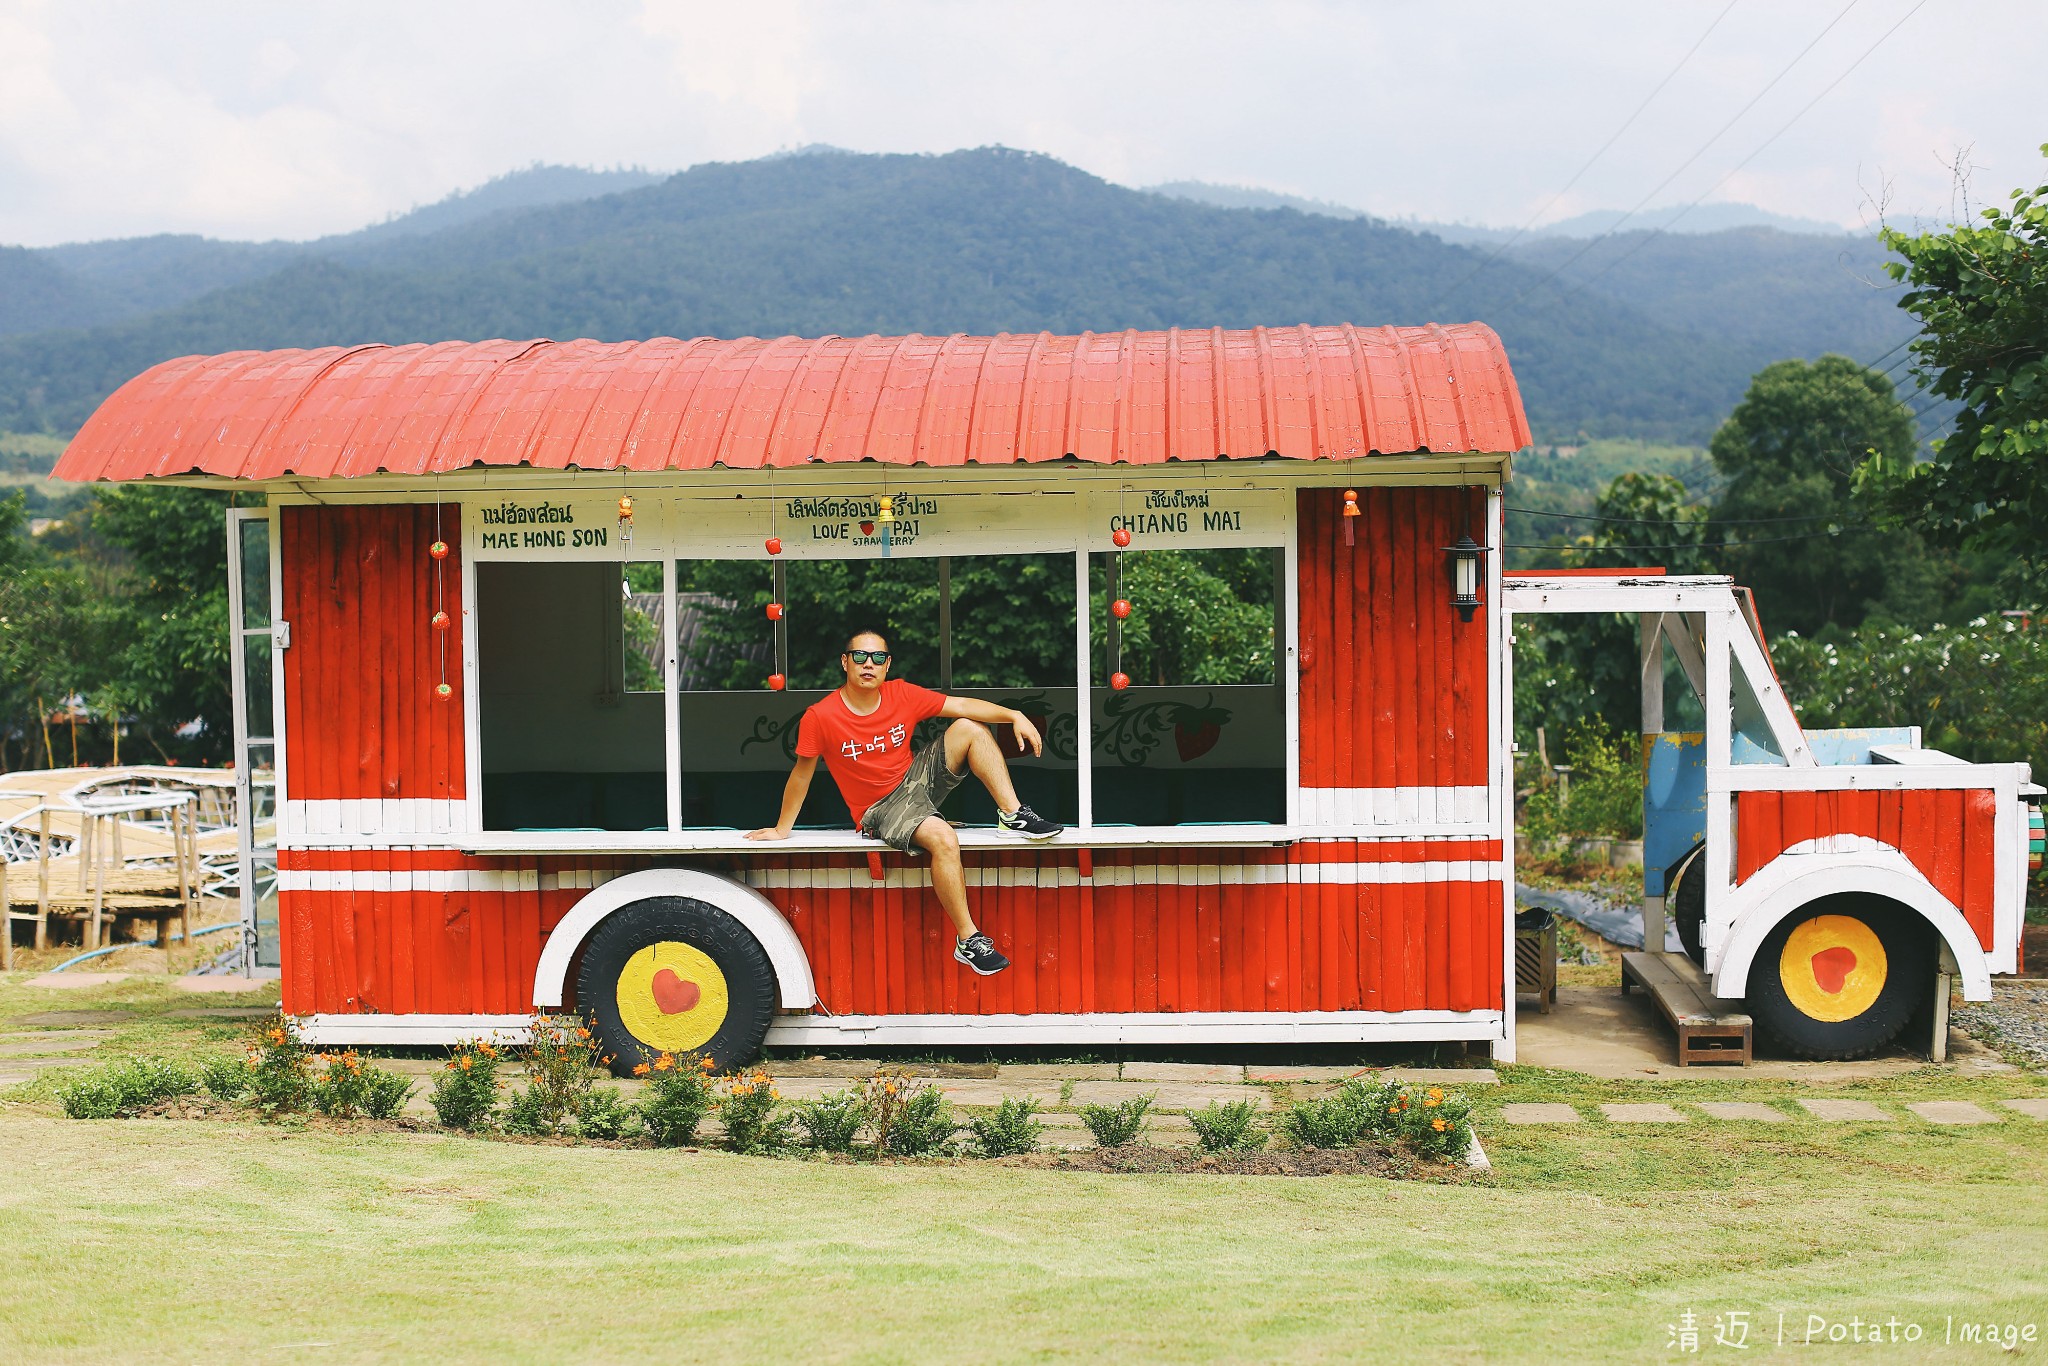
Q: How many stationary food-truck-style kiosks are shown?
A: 1